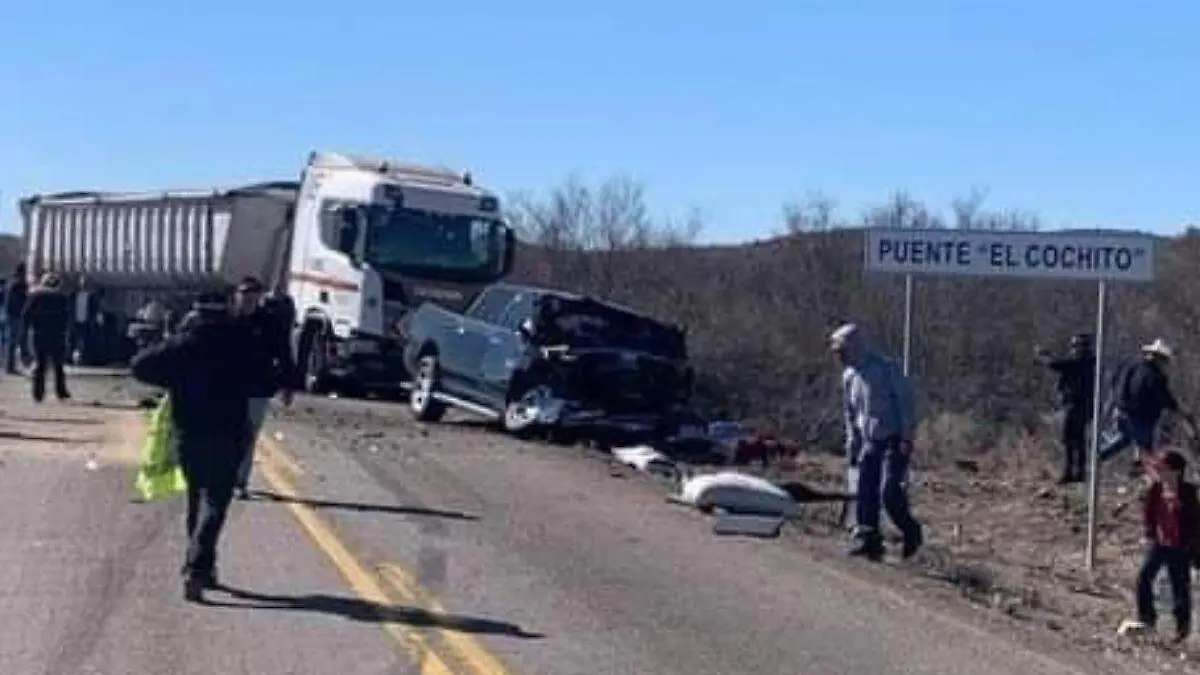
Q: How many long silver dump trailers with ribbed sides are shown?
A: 1